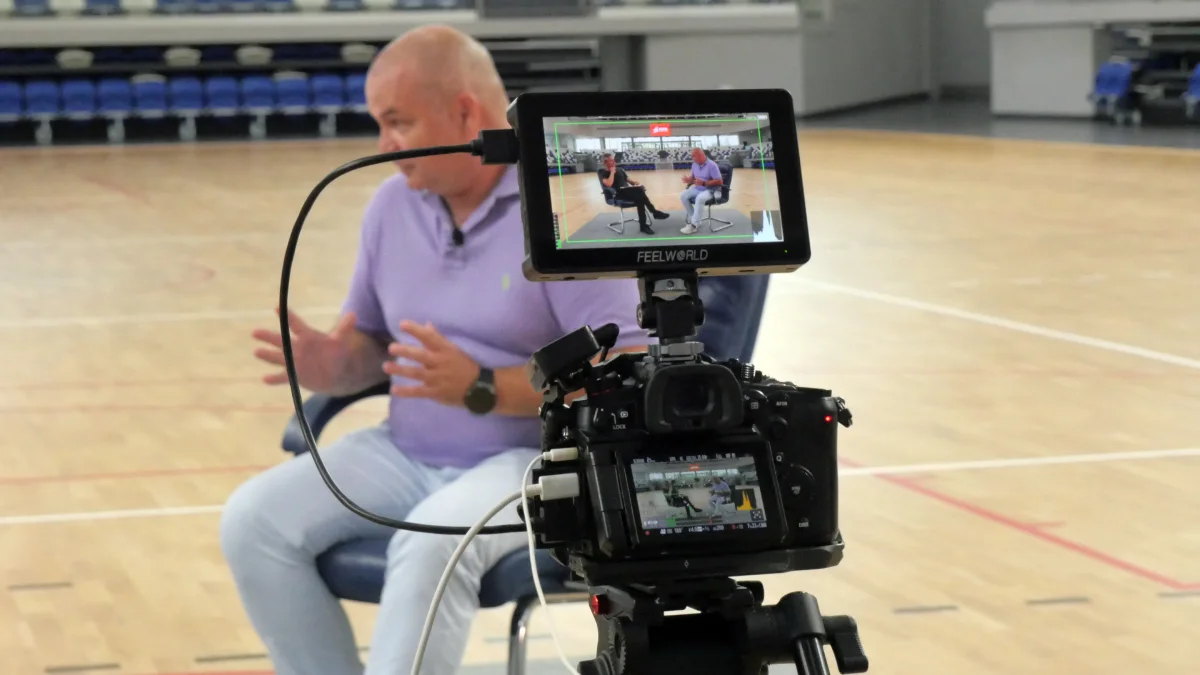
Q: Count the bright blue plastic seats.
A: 13